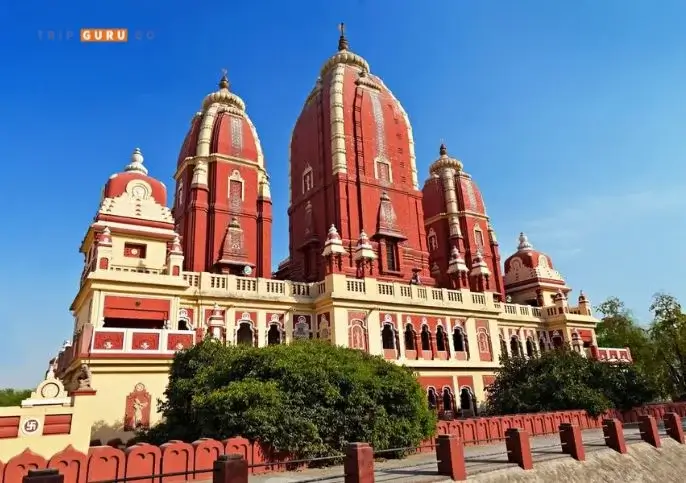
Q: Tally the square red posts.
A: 9